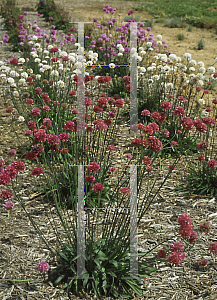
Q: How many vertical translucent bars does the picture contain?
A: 4